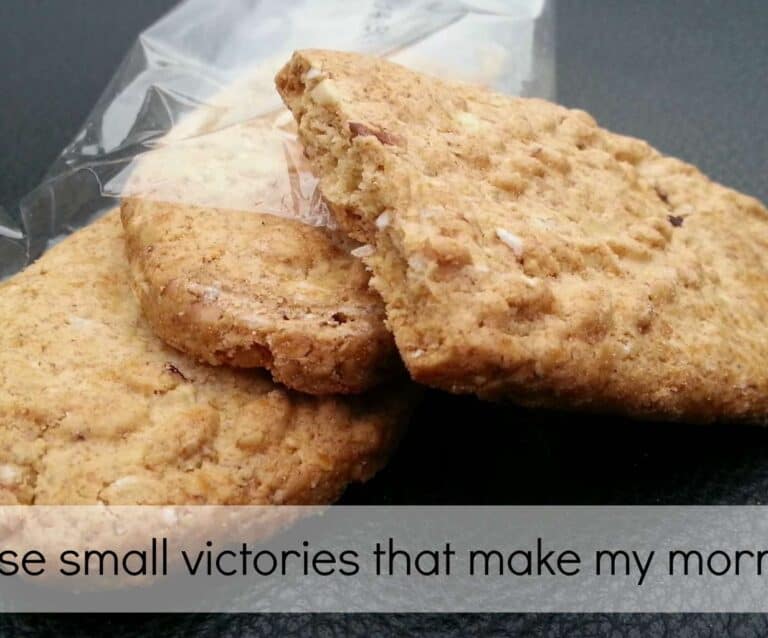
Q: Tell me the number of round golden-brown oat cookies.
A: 3